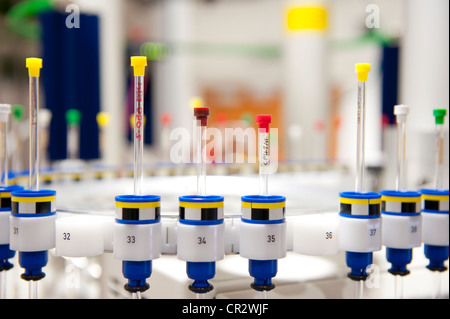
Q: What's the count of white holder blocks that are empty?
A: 2